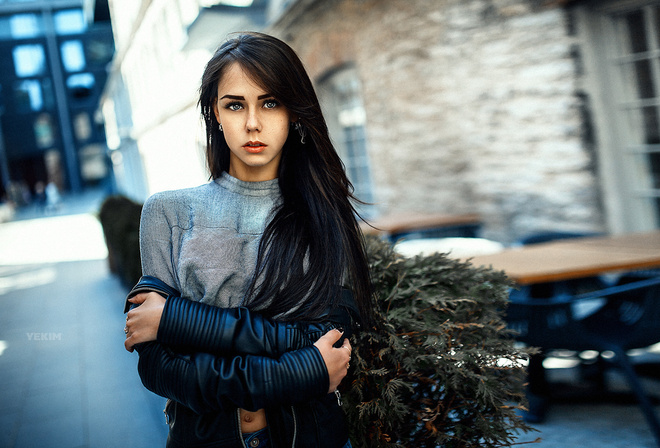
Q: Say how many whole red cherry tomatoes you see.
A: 0